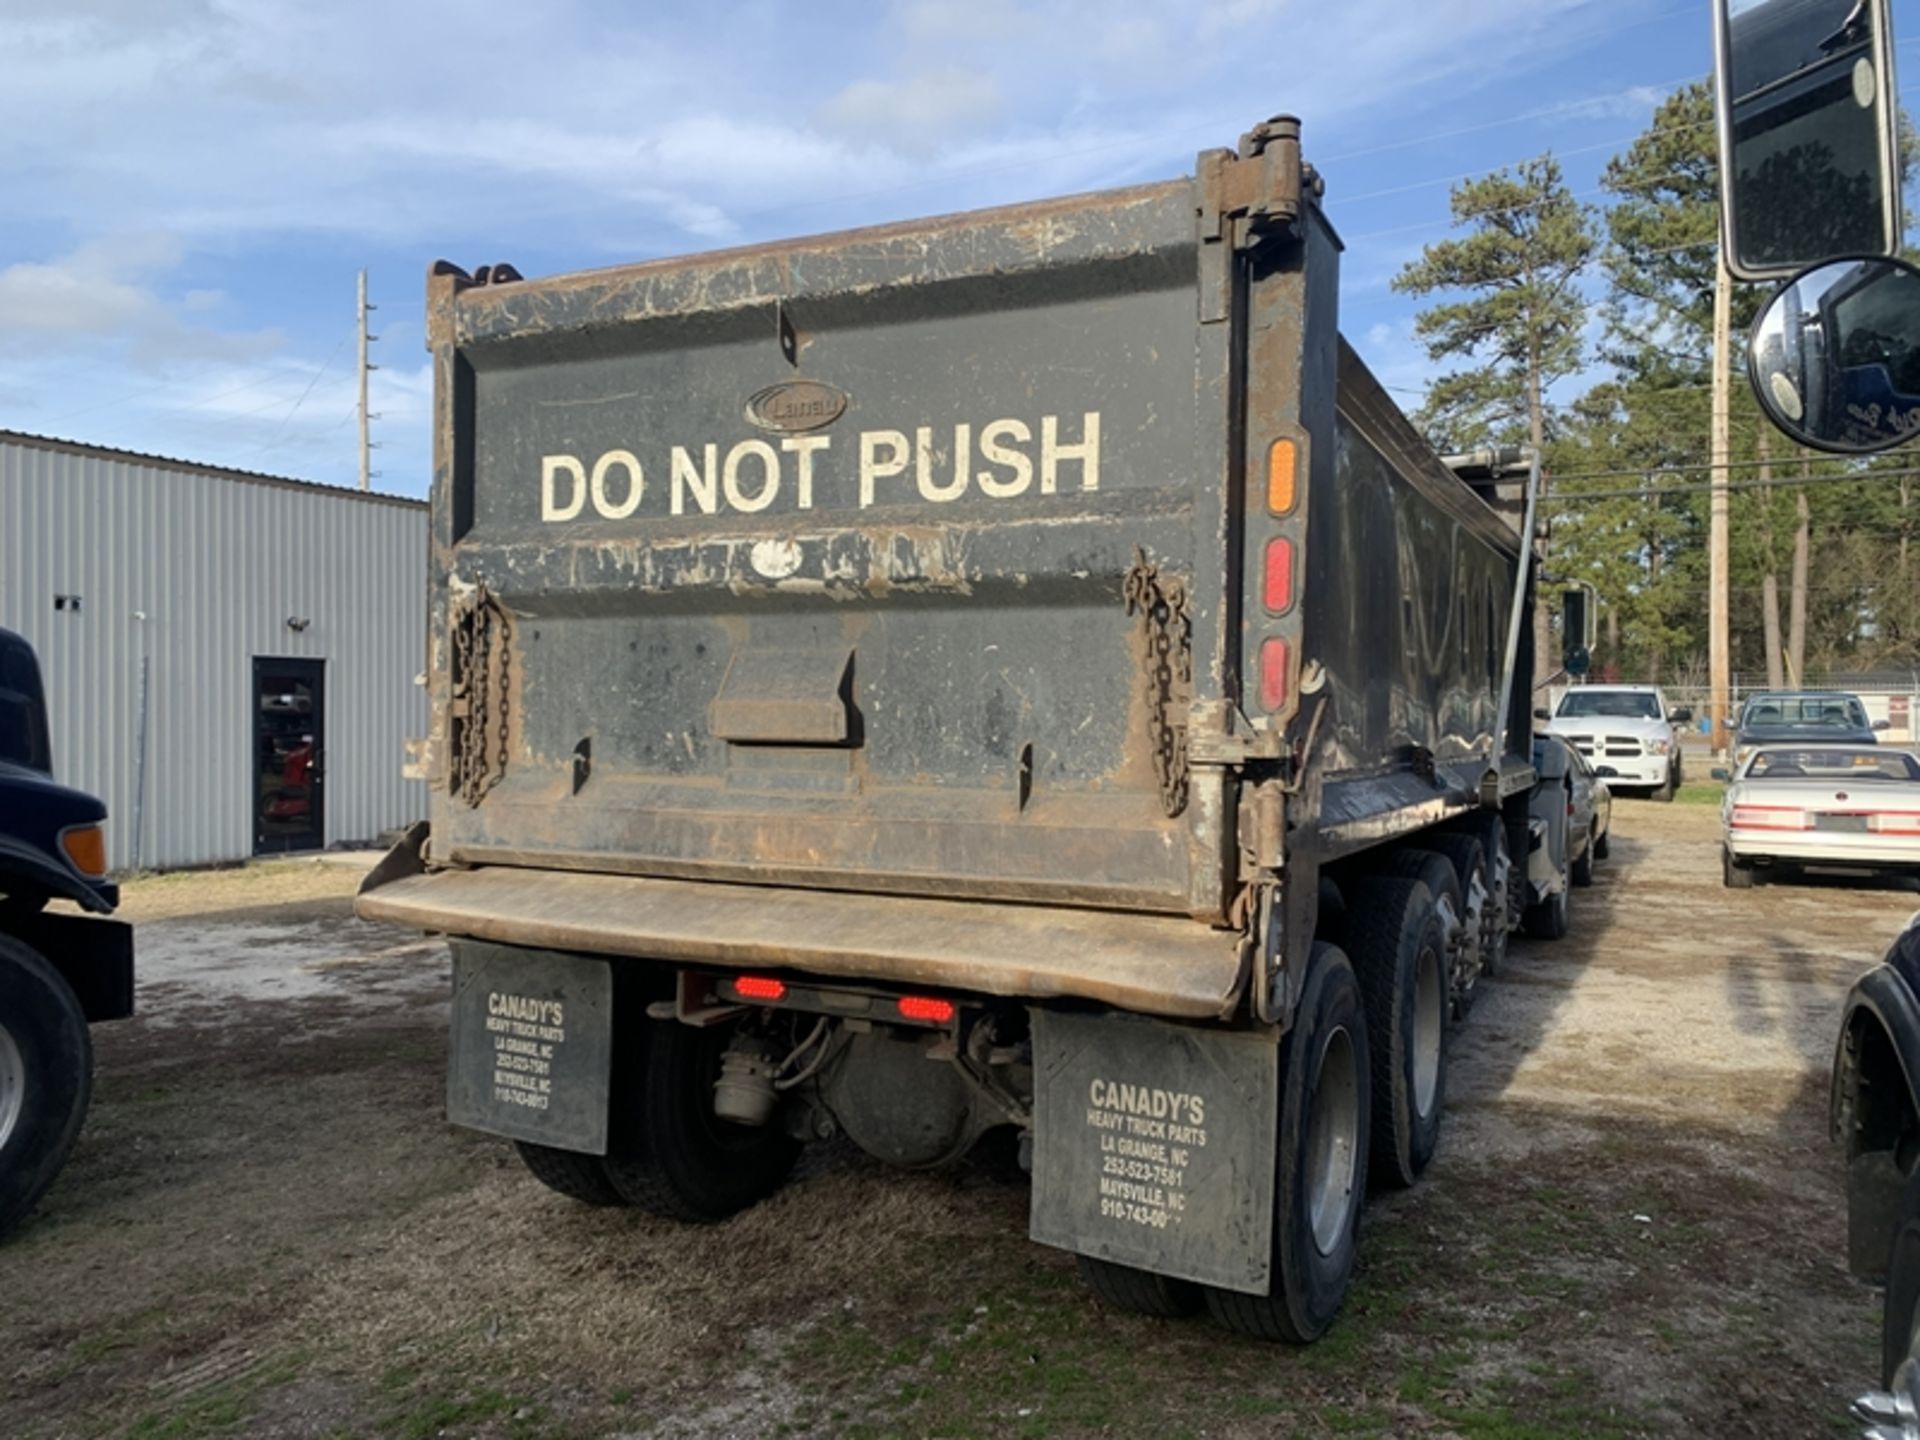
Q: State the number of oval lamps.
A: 5